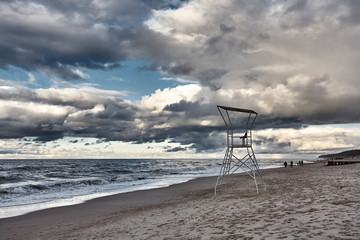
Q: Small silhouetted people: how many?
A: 4